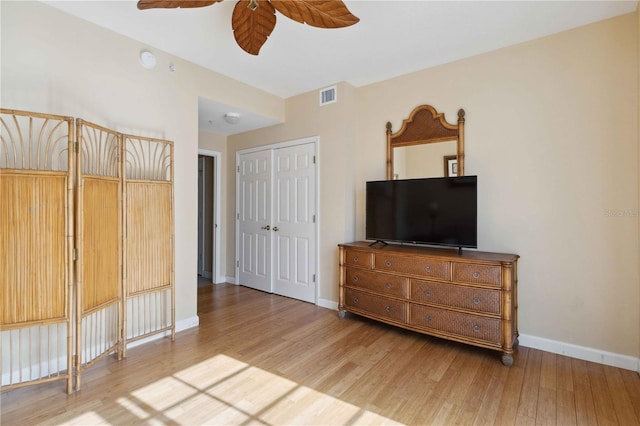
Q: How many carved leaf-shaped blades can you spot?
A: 3